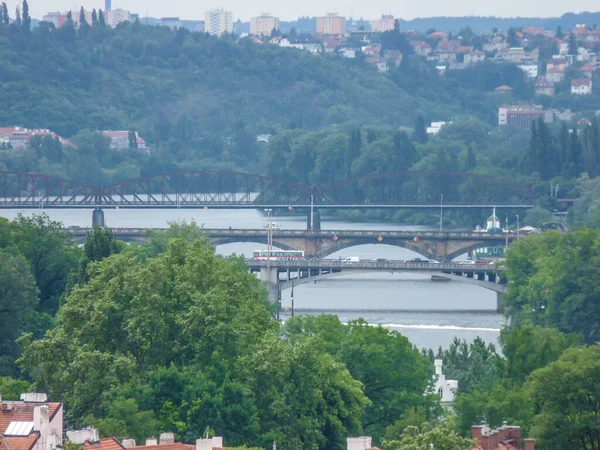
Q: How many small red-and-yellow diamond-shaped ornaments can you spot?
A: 3